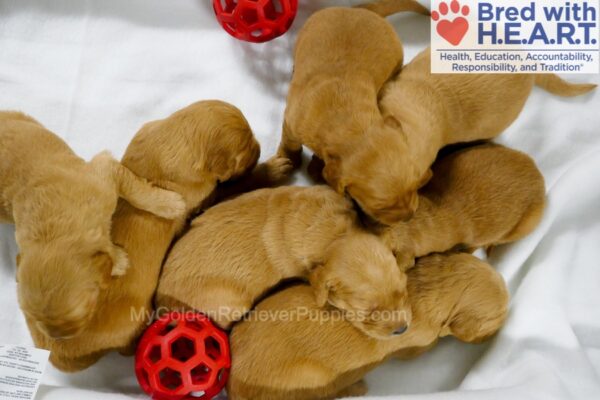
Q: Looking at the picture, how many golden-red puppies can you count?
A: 7